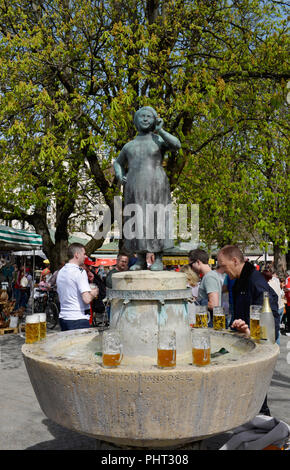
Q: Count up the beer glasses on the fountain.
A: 8